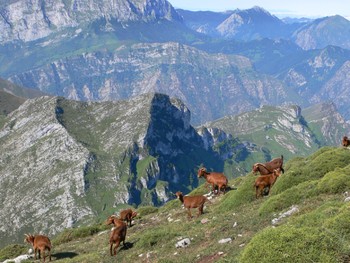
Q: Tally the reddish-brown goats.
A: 8